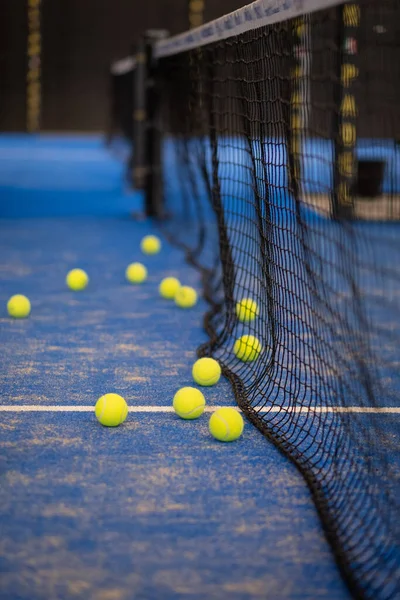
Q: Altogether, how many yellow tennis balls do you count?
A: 12